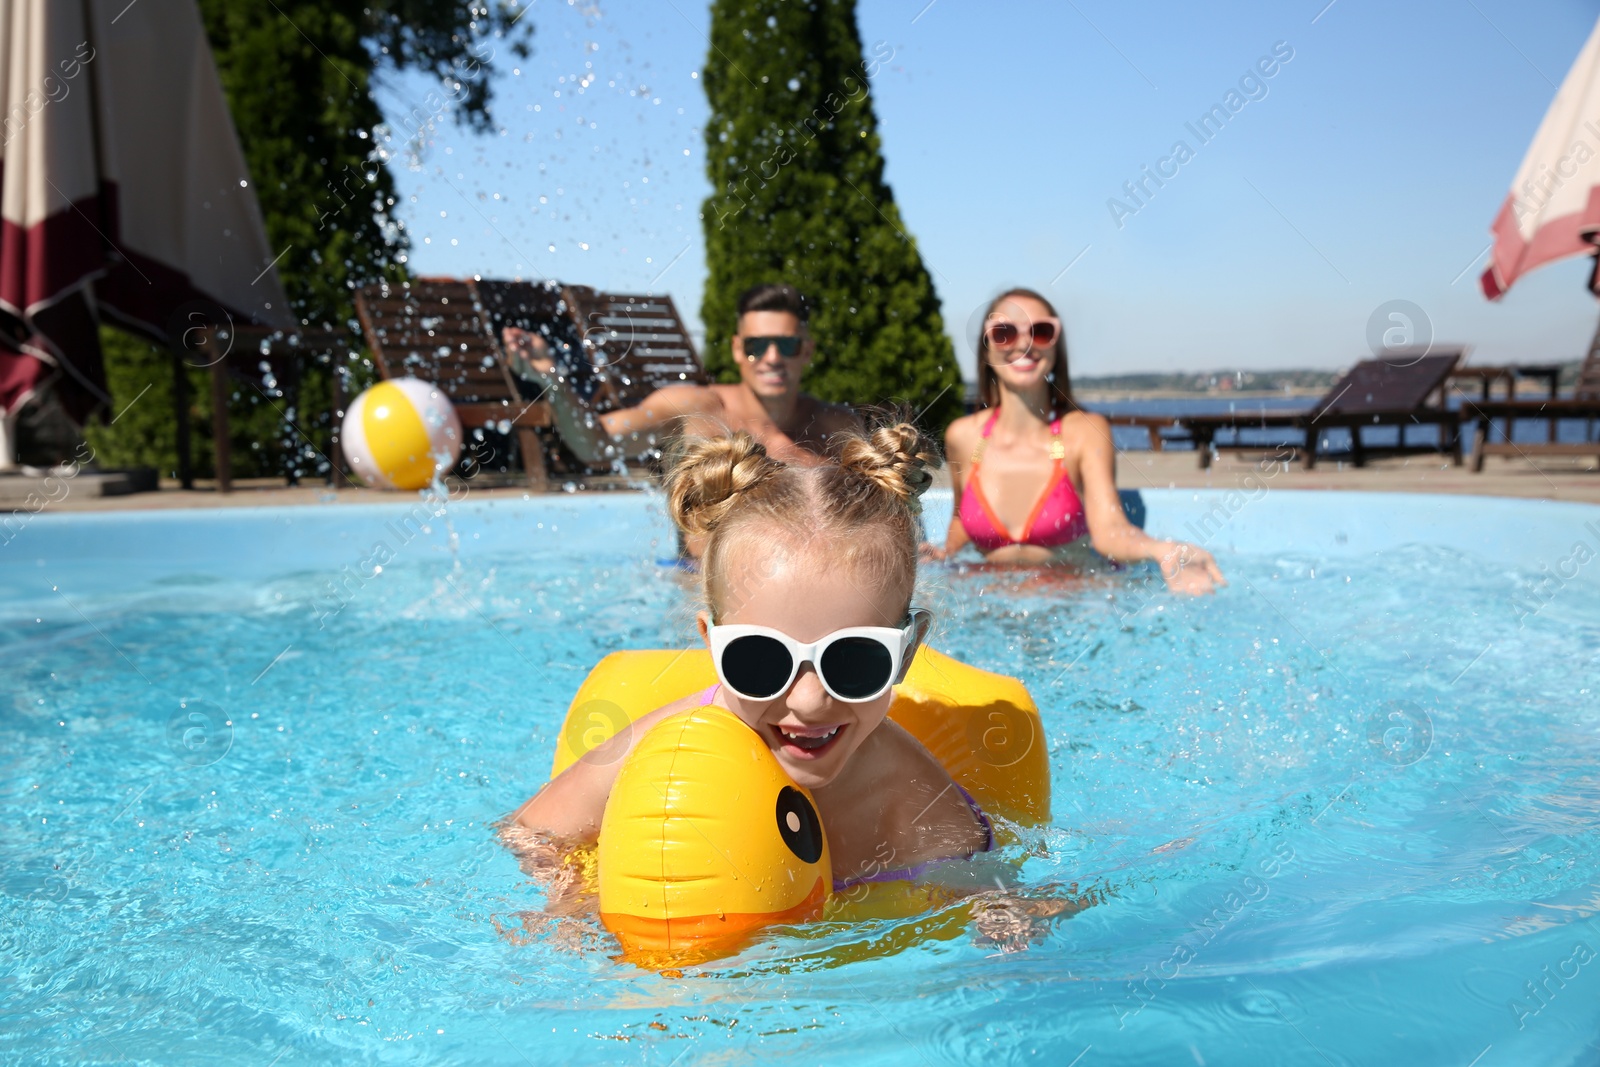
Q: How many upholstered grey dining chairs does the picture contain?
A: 0